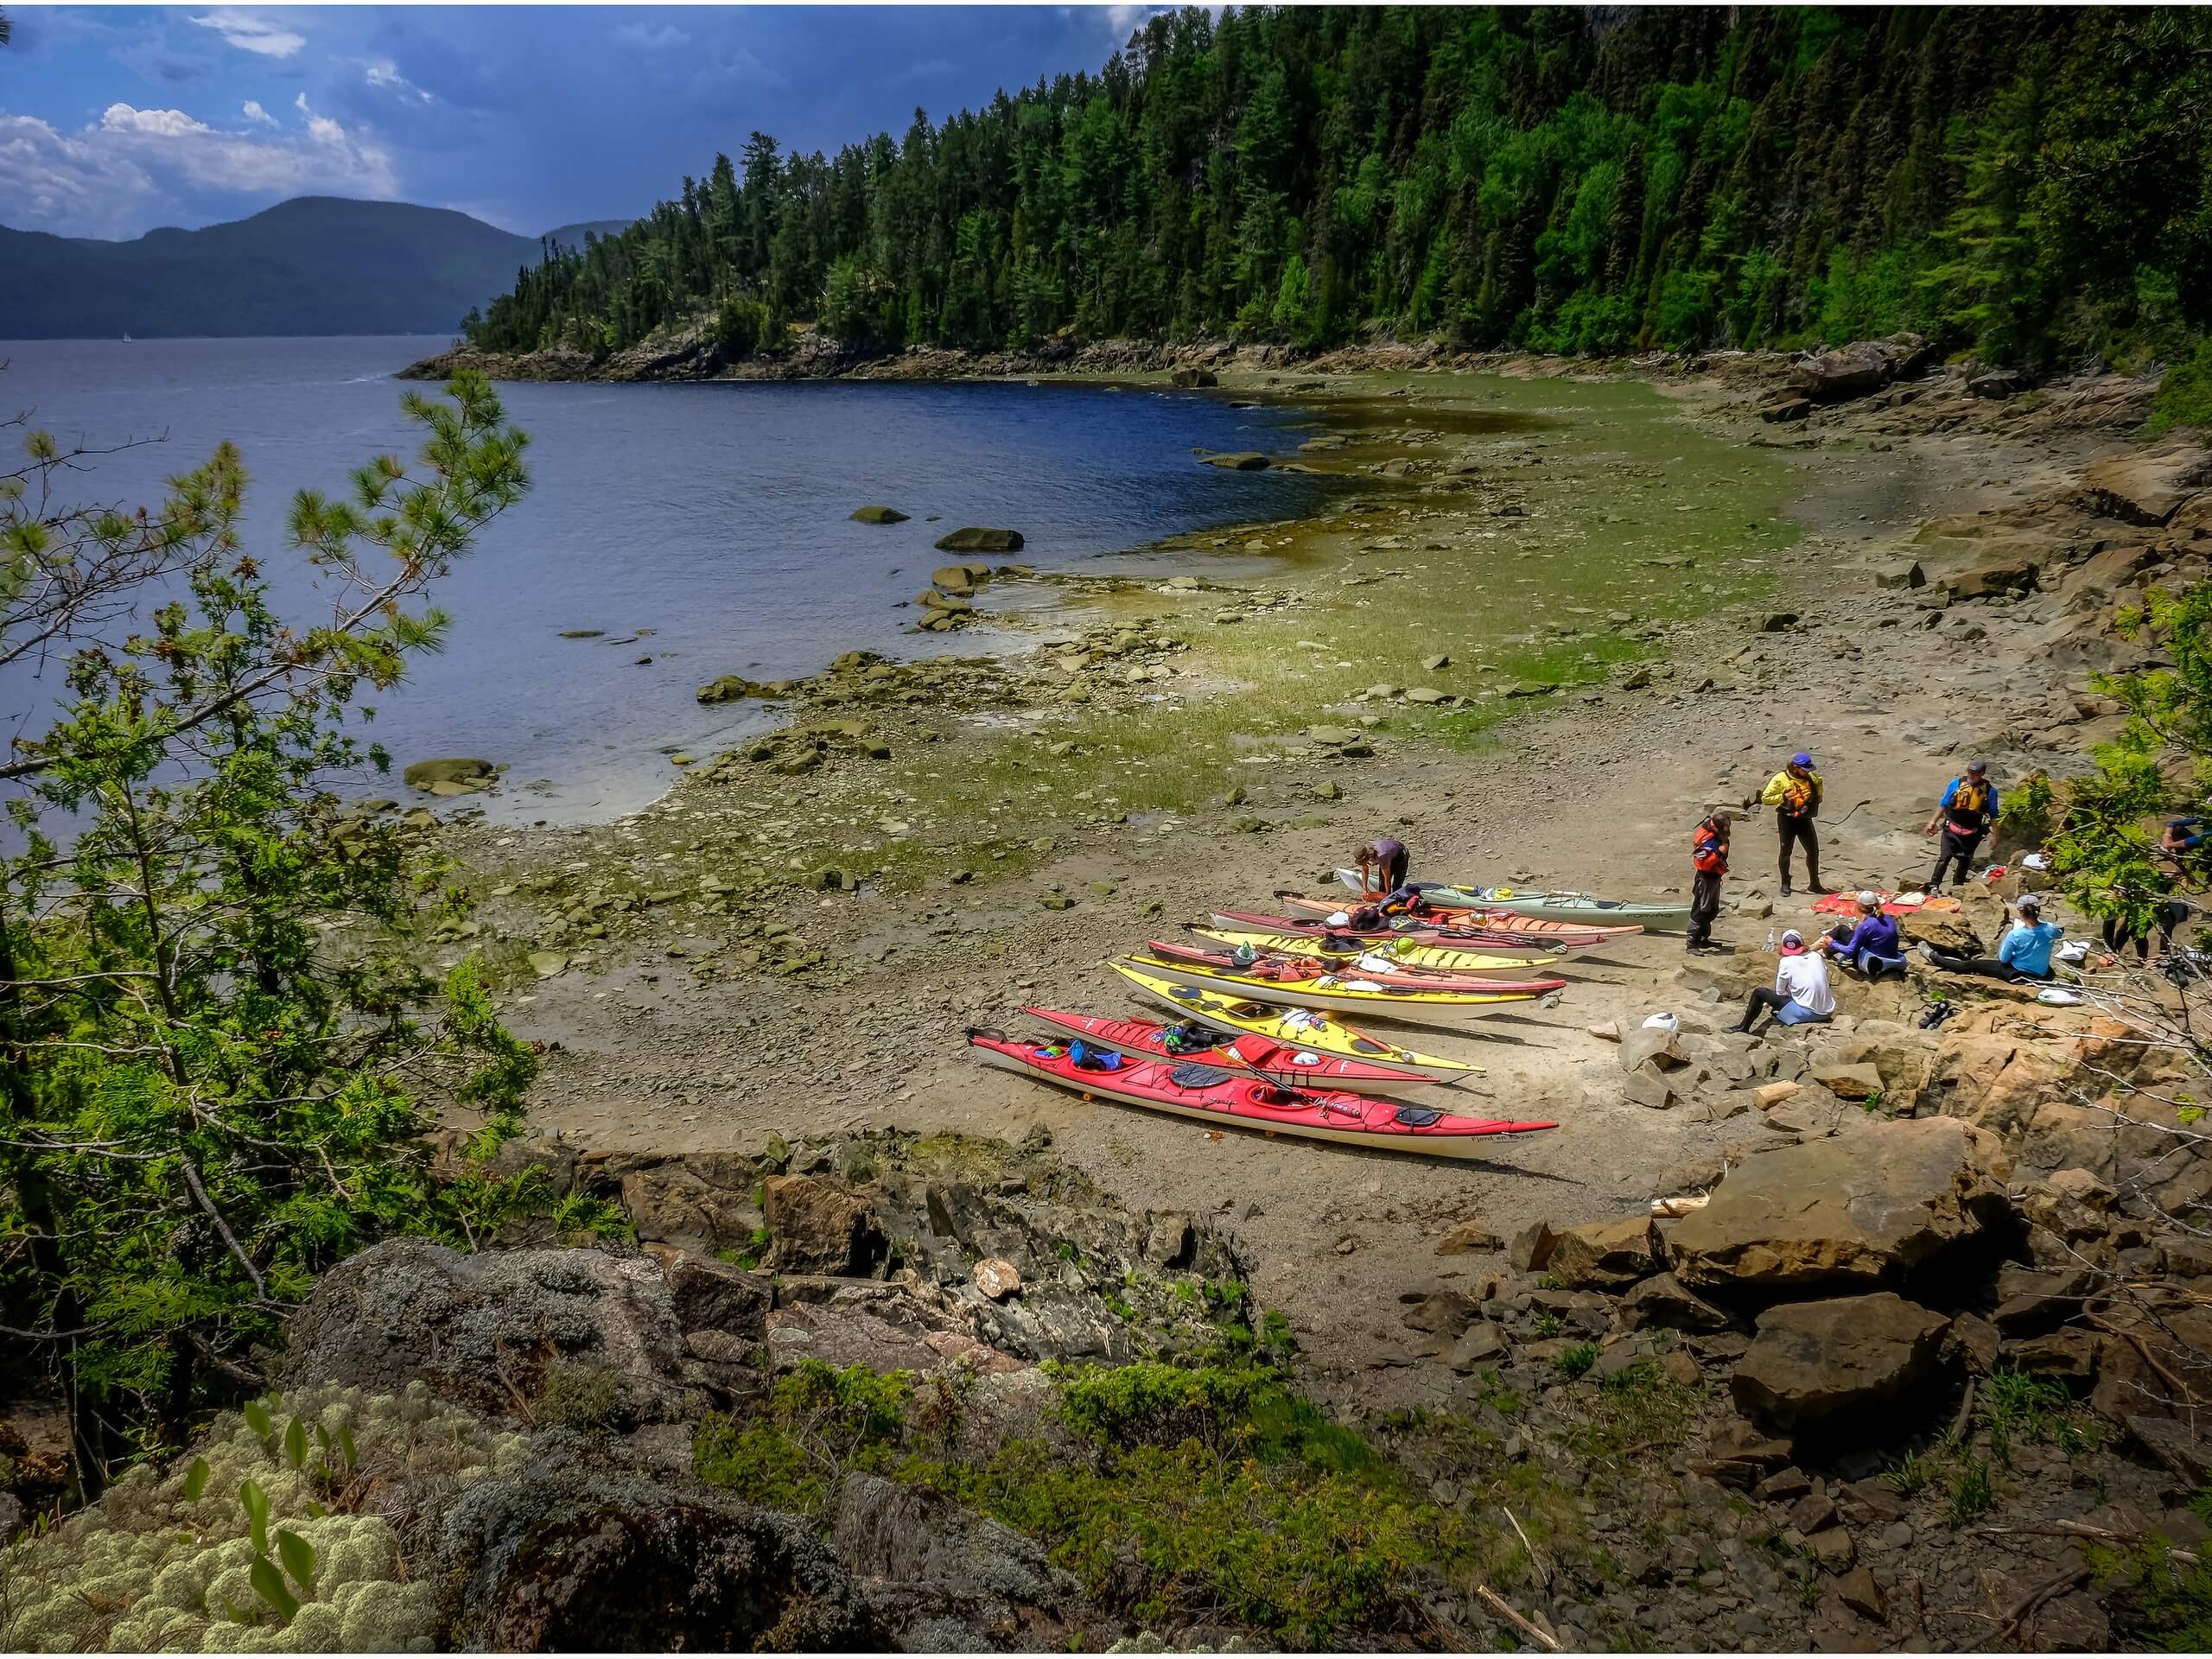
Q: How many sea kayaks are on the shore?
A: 9